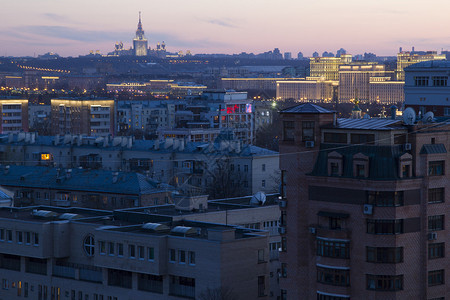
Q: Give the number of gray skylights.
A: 4